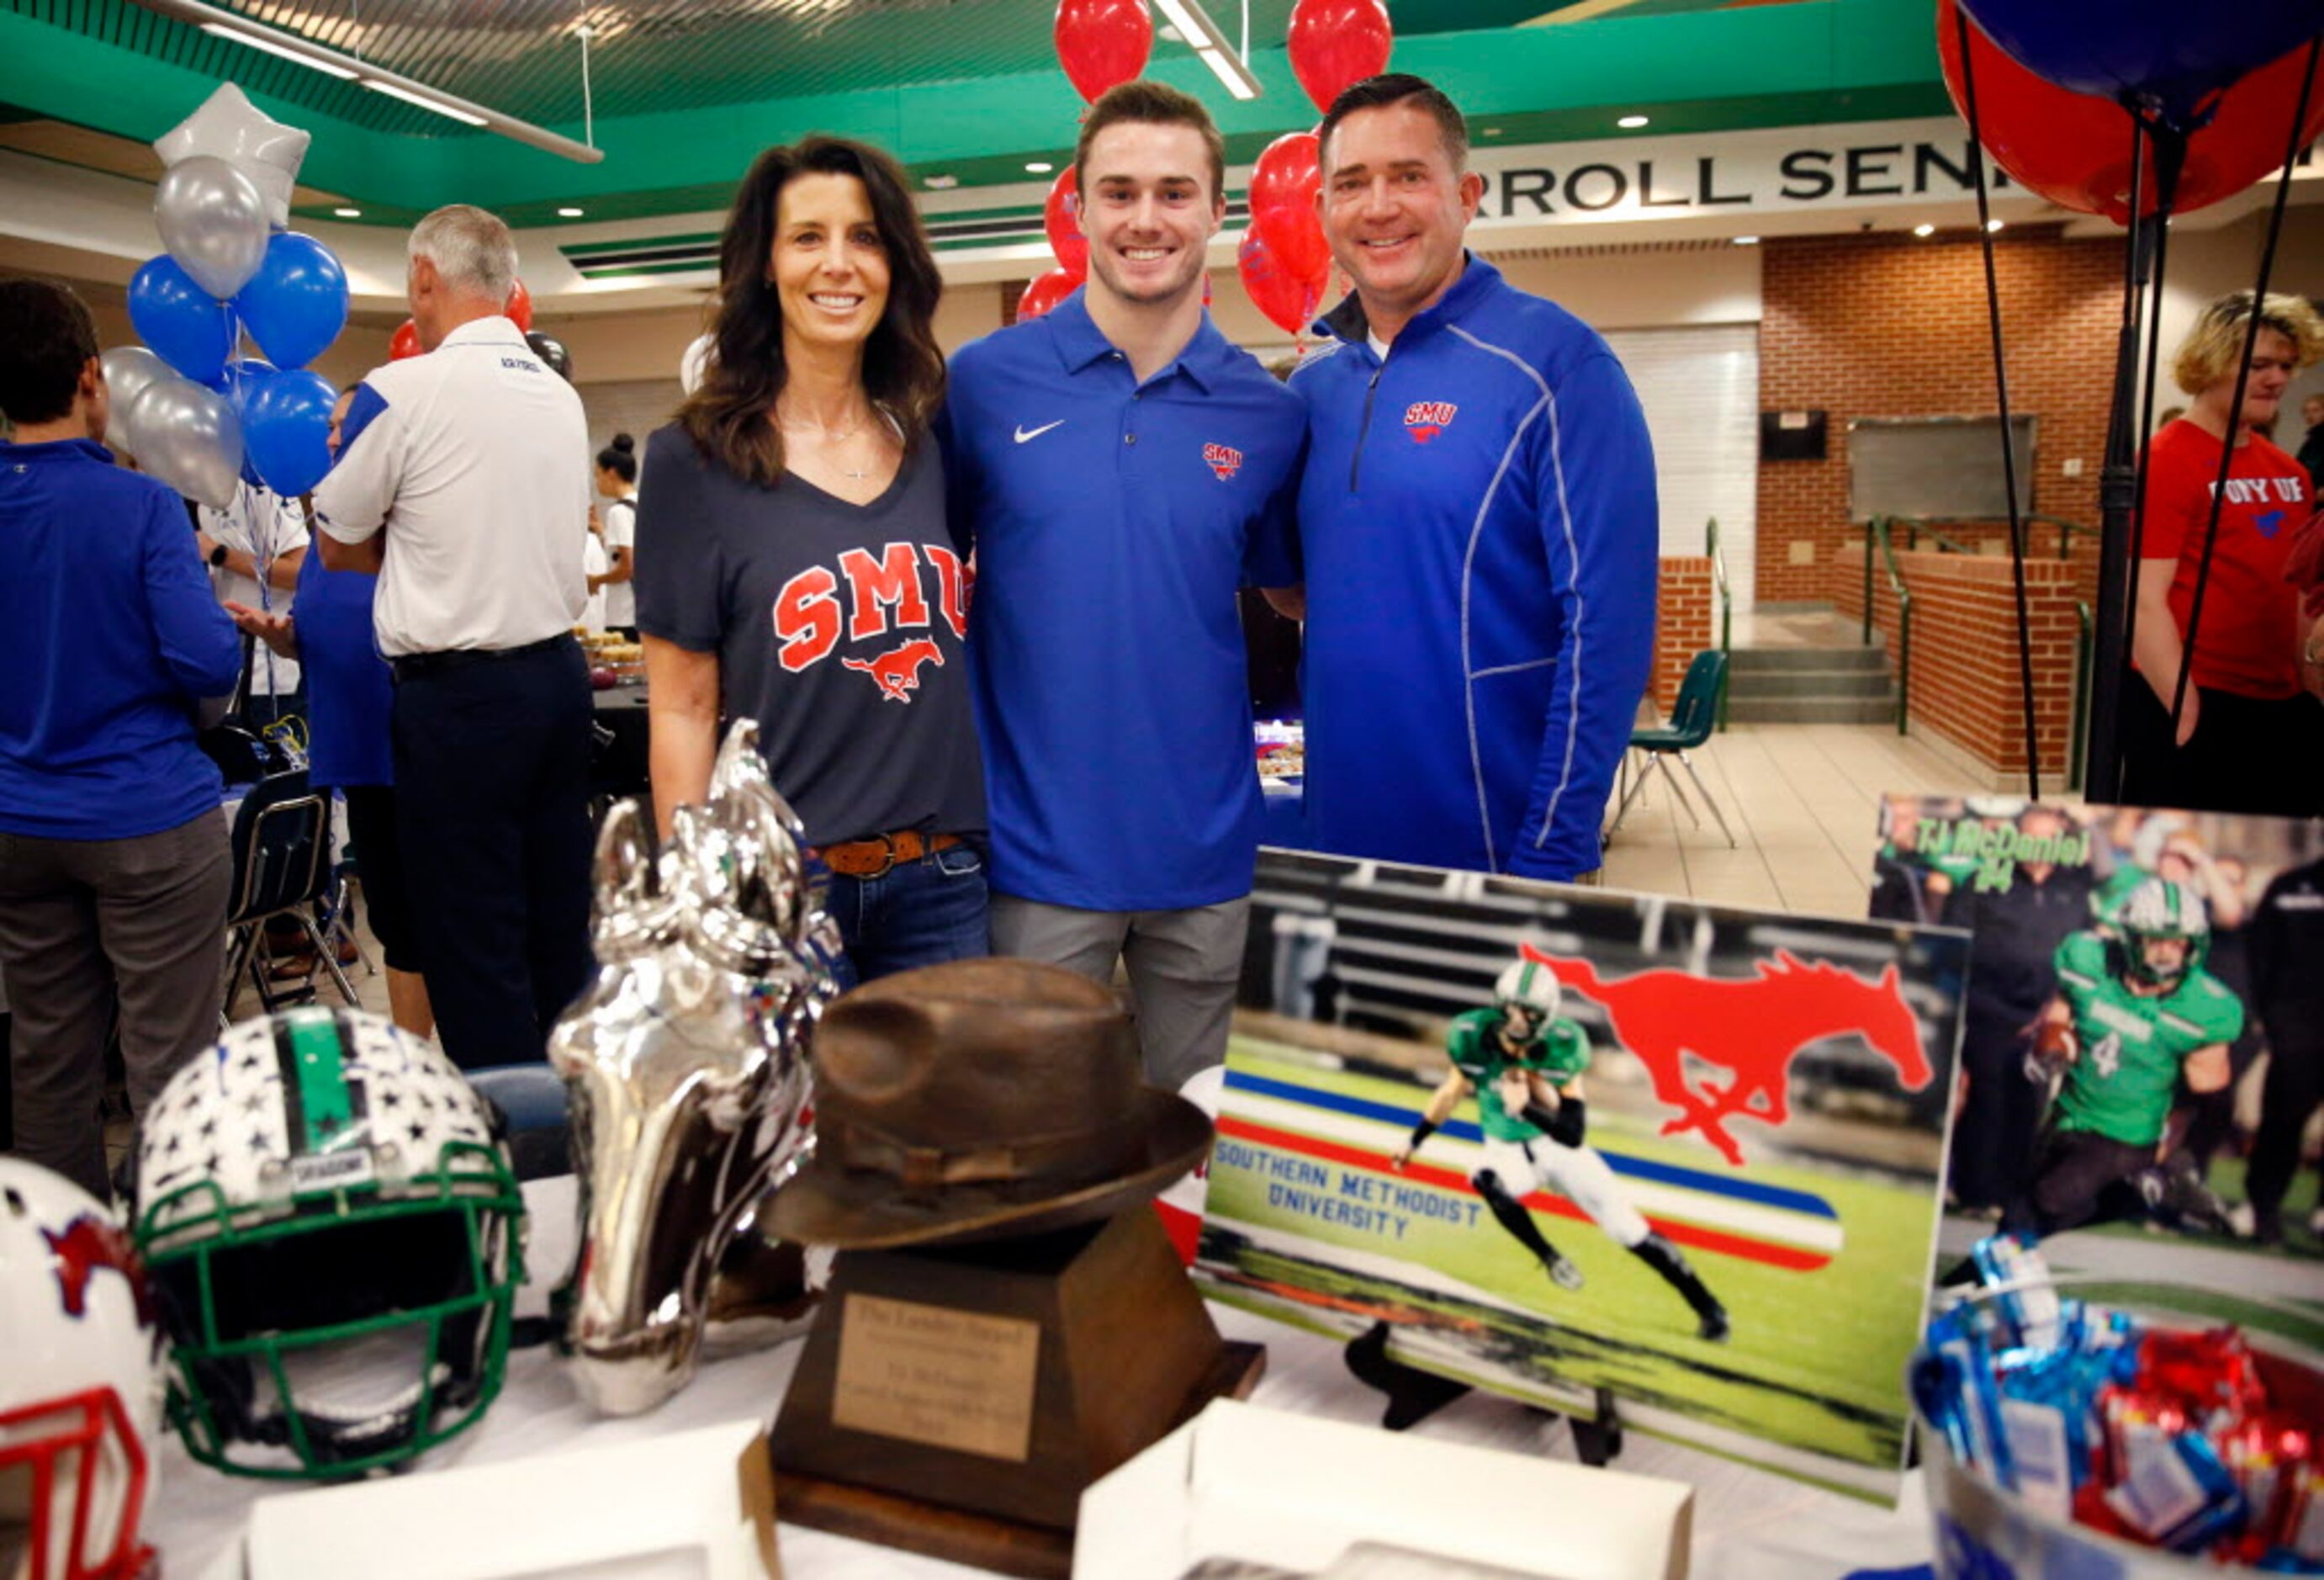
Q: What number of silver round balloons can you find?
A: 3